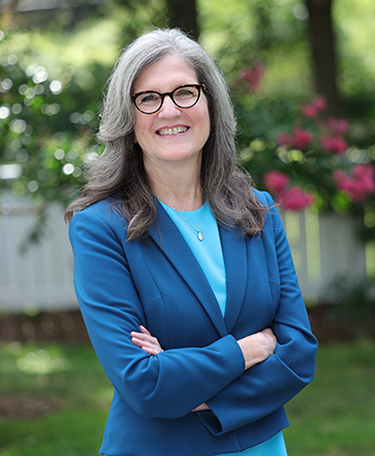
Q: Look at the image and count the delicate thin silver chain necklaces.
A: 1